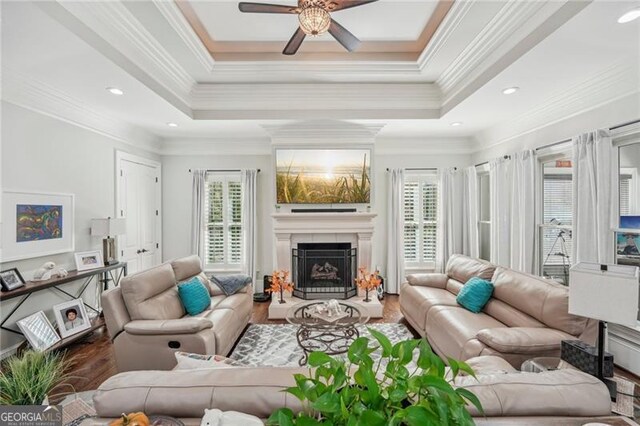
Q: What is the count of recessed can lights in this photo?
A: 5